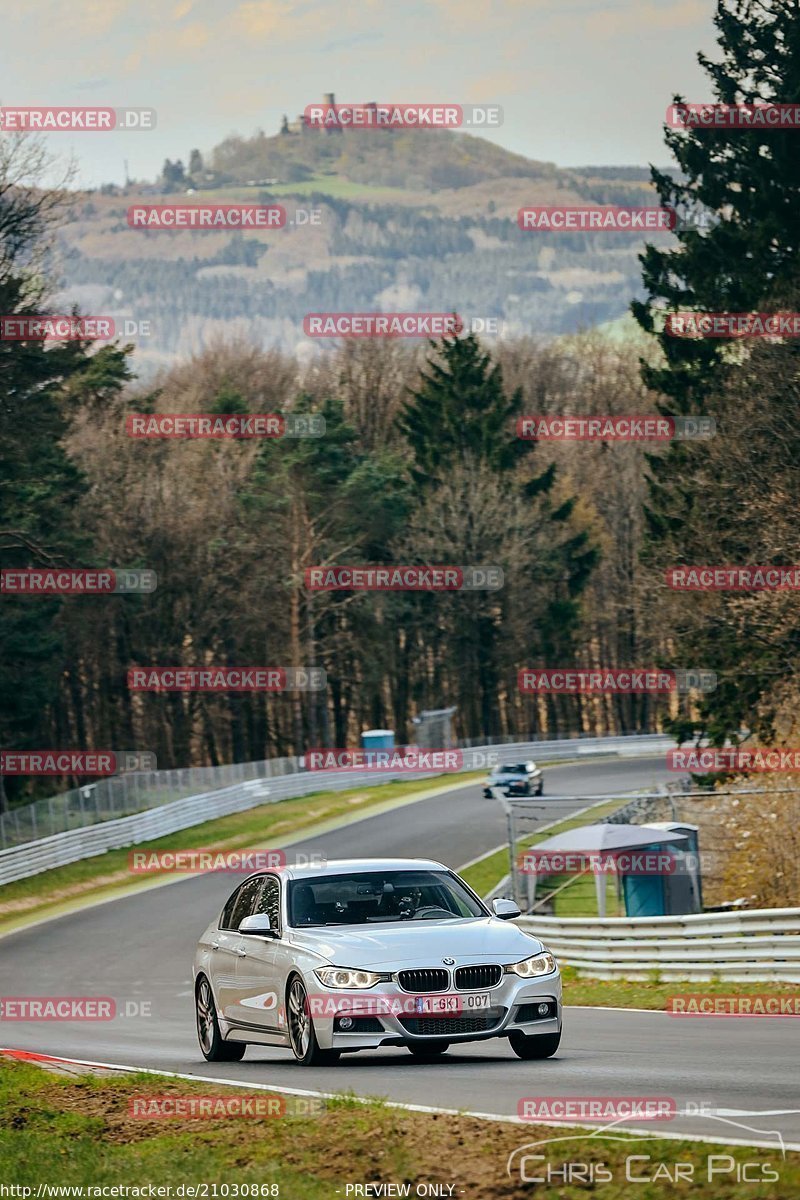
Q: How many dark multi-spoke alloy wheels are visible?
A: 2